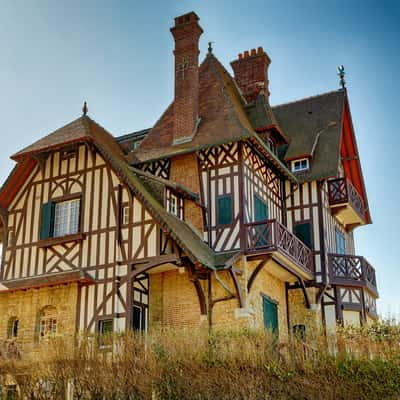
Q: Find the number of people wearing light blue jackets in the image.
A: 0